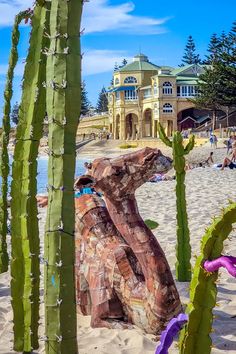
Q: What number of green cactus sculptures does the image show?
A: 5